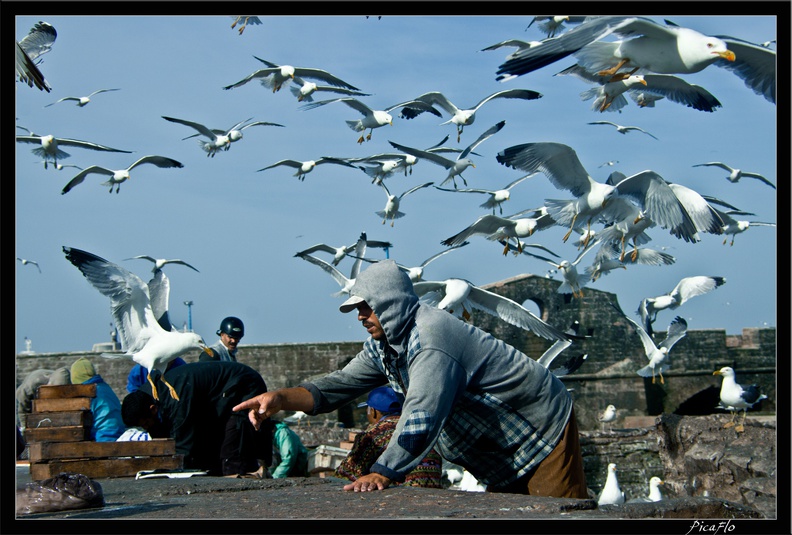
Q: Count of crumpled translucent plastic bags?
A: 1